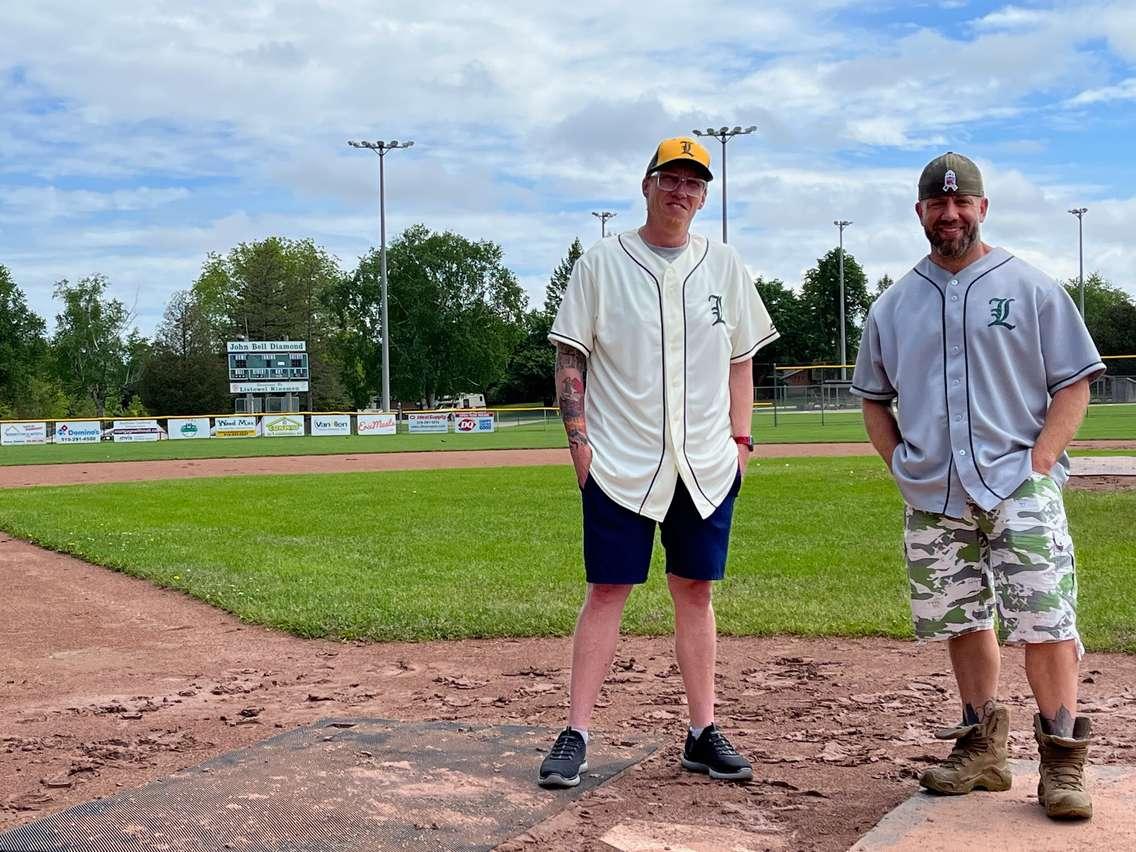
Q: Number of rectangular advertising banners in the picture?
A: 10